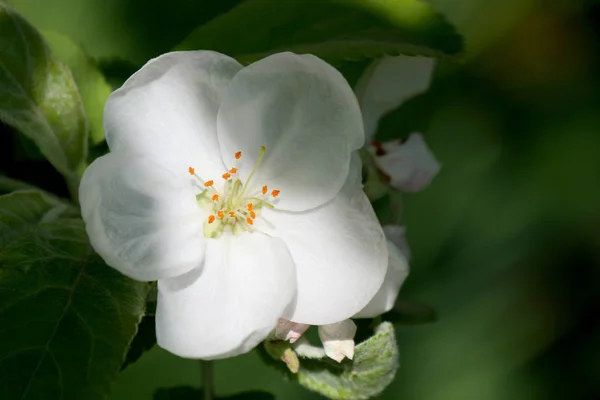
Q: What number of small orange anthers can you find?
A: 14